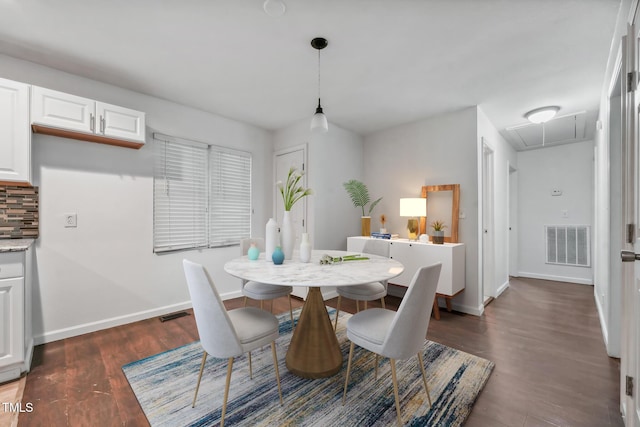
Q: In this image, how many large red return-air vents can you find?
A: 0